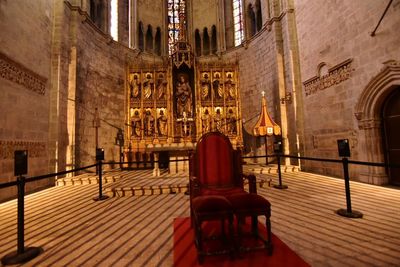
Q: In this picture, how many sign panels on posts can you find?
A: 4